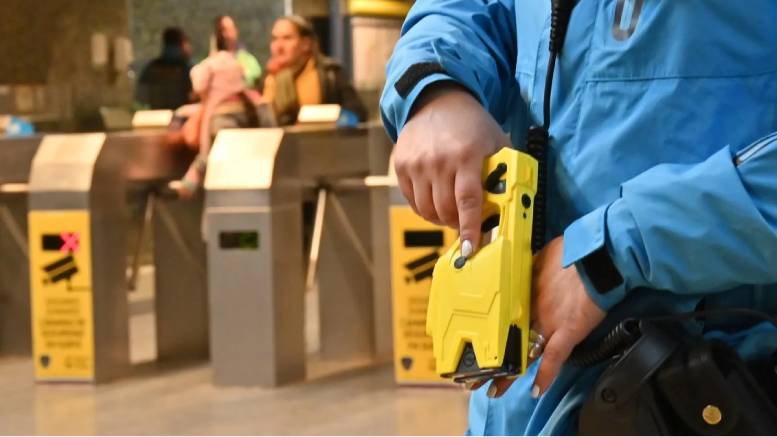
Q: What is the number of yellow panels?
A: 2